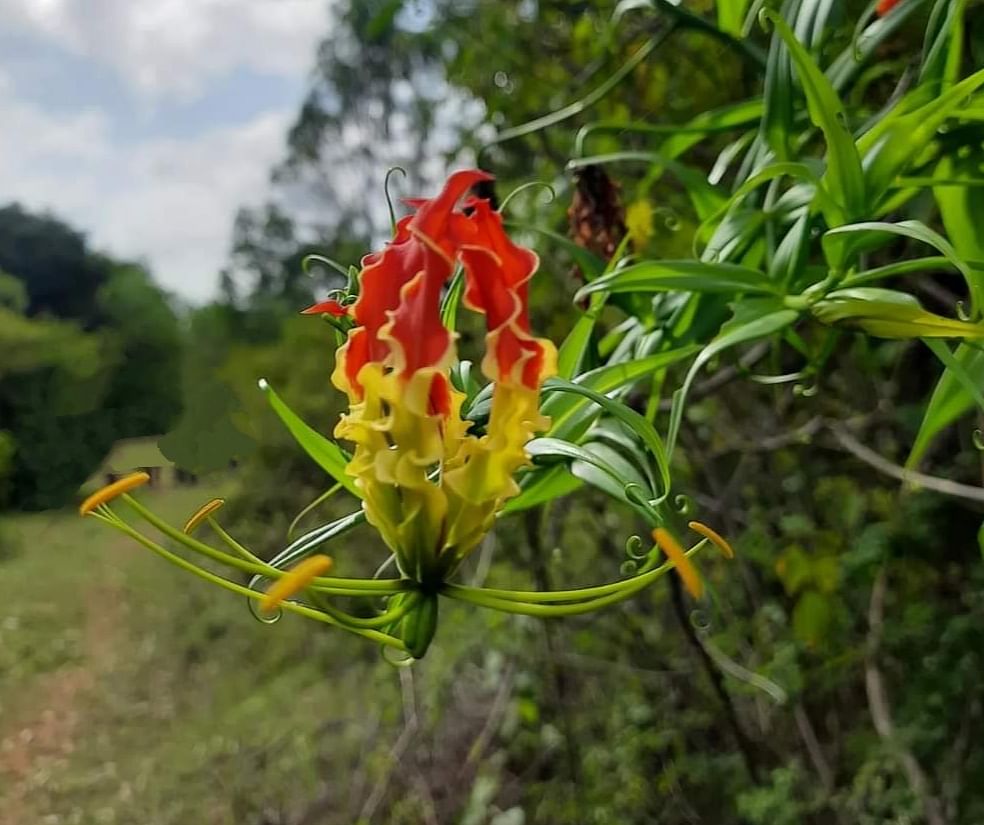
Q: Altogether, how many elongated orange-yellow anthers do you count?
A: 5